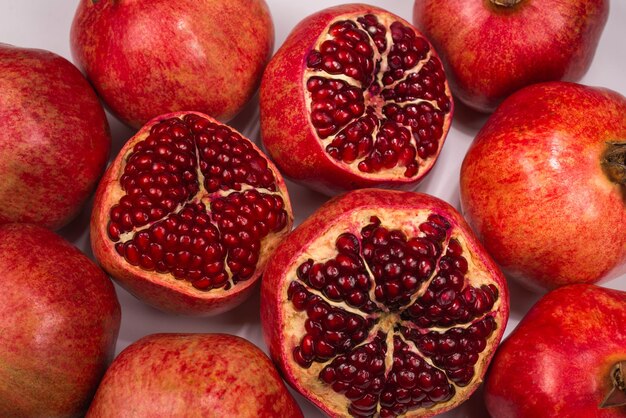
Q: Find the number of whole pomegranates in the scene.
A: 7